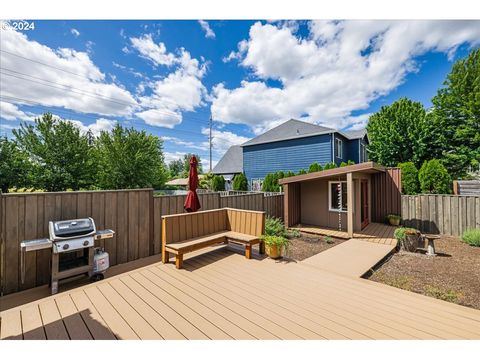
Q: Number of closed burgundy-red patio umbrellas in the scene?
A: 1